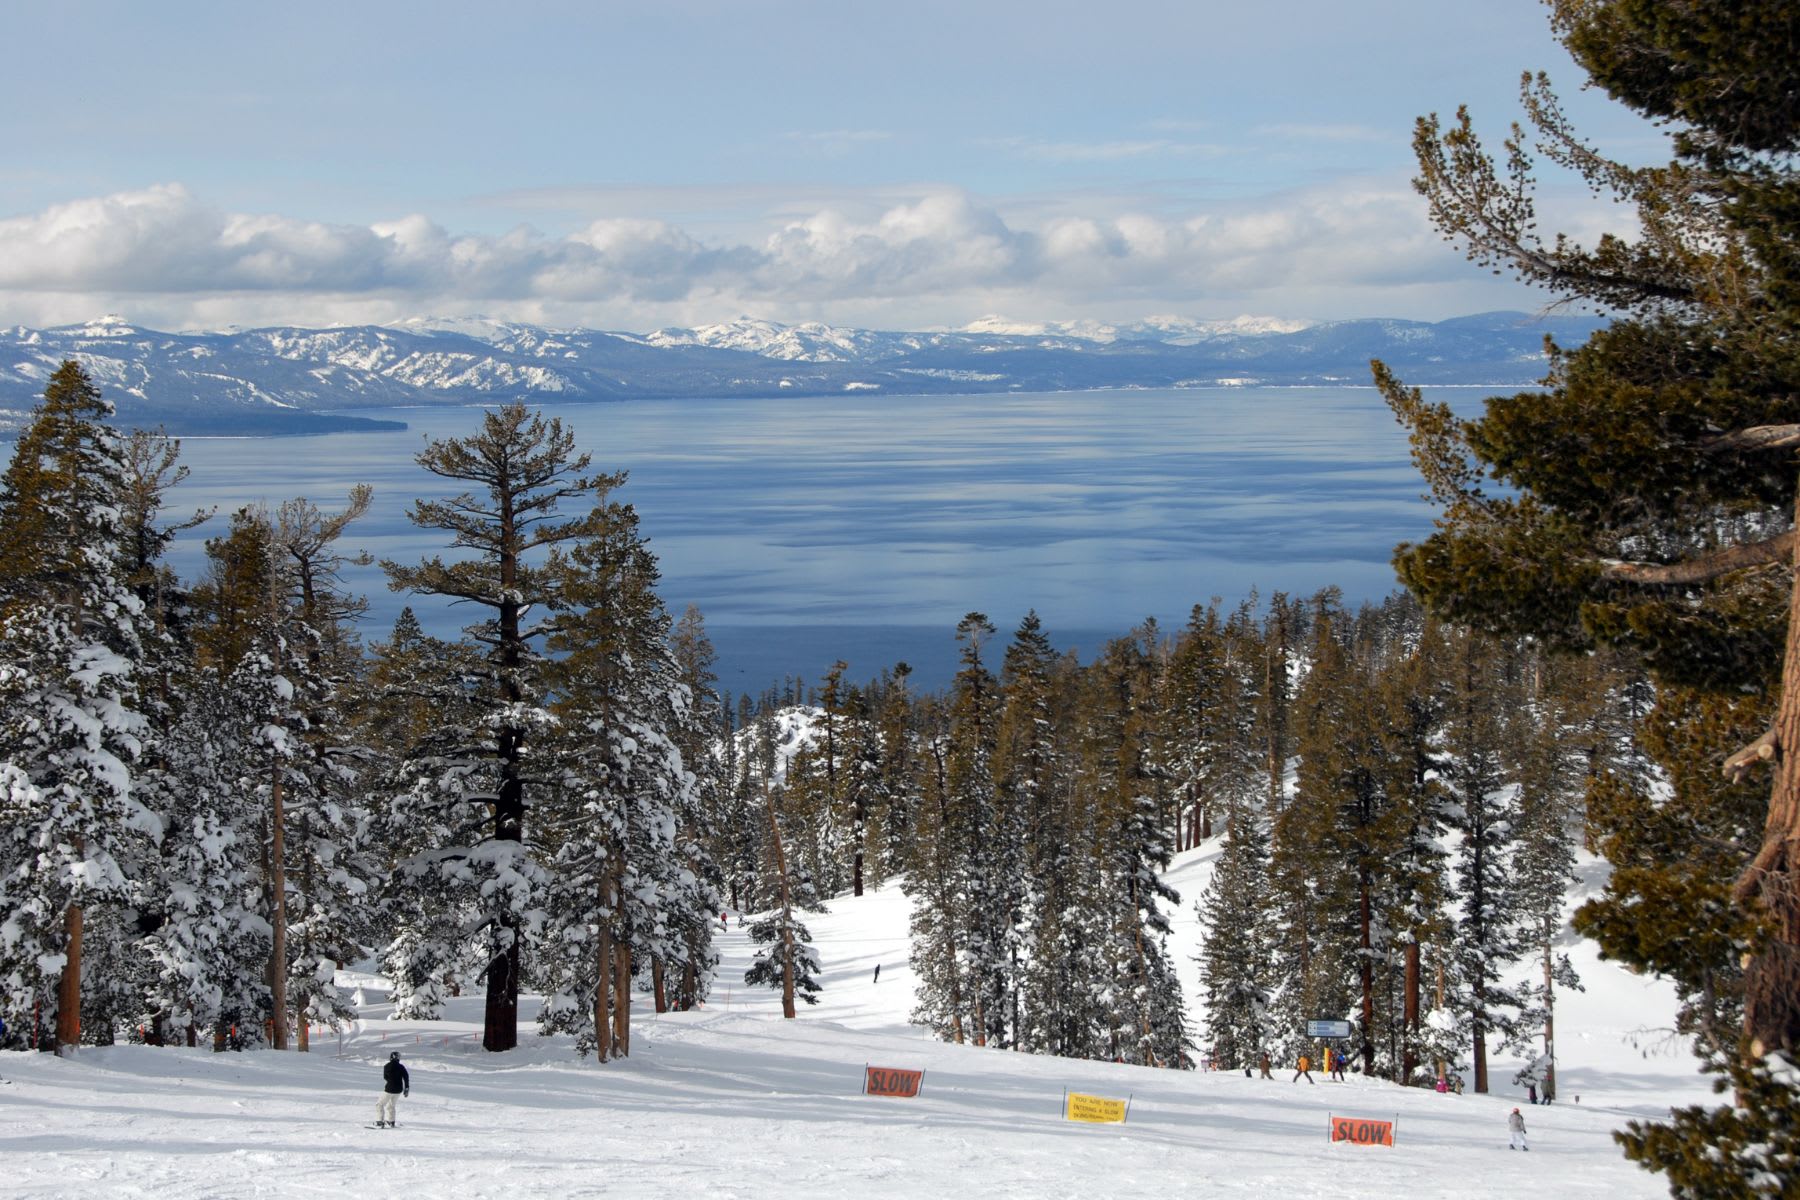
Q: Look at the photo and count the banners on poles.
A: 3